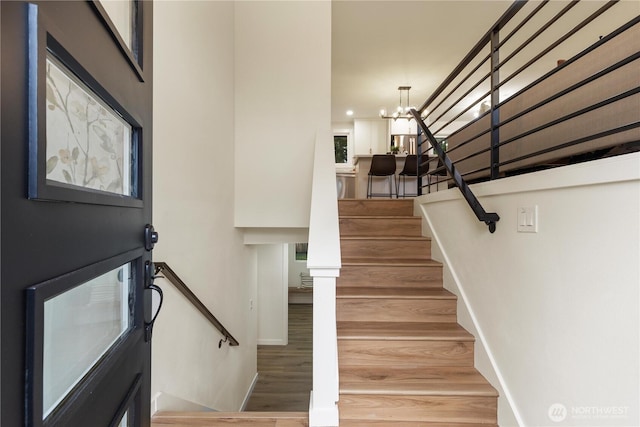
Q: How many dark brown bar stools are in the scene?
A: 3